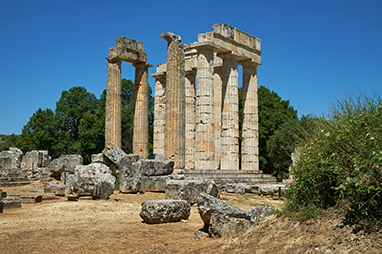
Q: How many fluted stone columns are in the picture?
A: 9